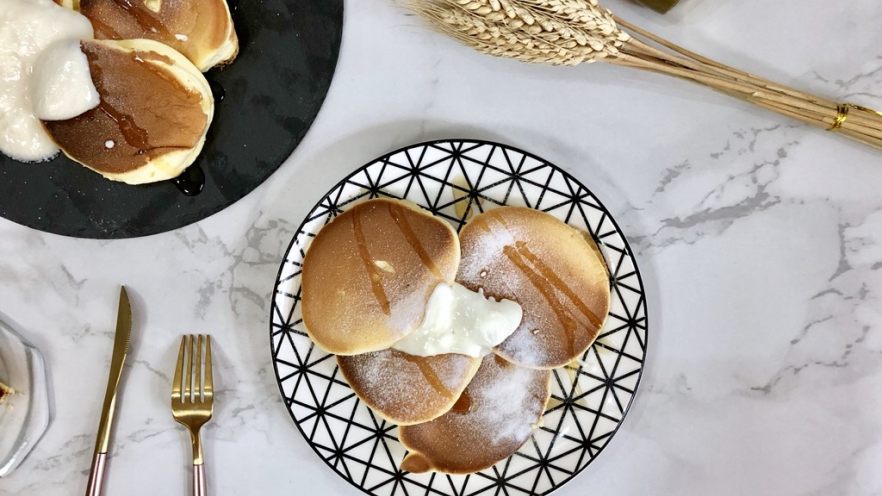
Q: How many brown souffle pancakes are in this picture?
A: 6